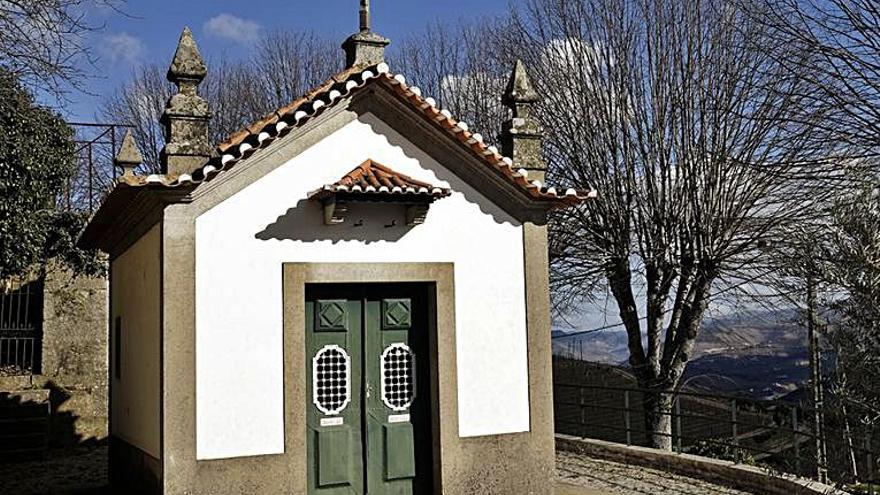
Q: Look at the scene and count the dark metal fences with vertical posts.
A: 2